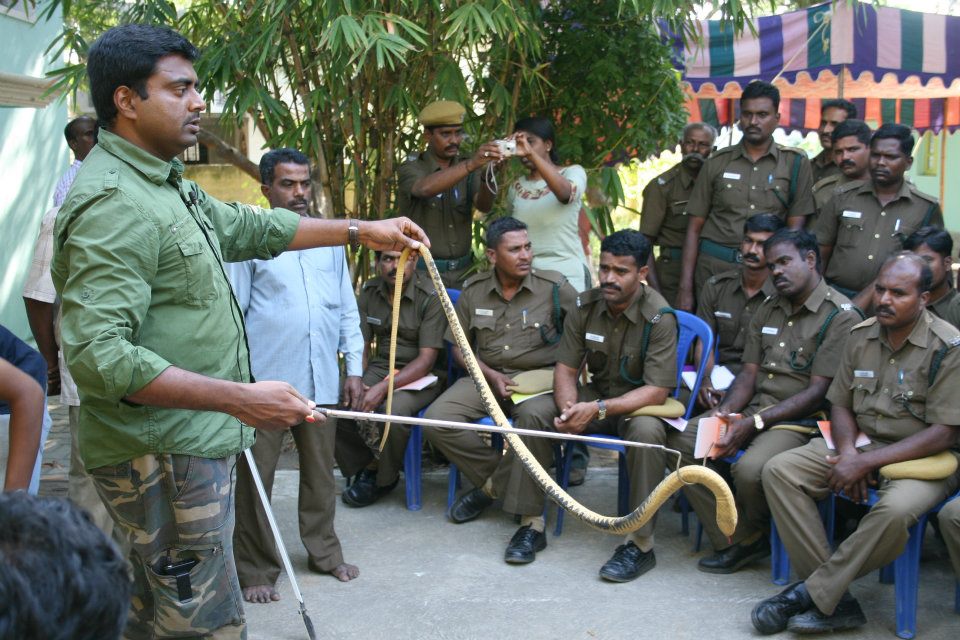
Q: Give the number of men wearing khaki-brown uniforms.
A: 13